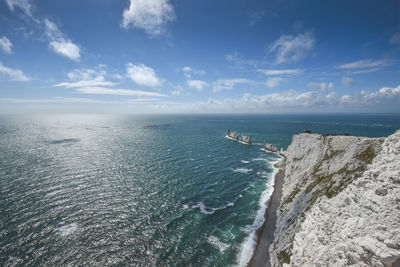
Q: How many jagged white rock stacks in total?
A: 3